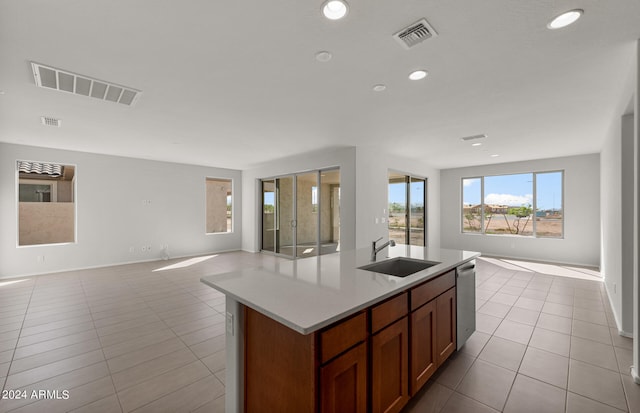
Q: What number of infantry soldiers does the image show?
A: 0